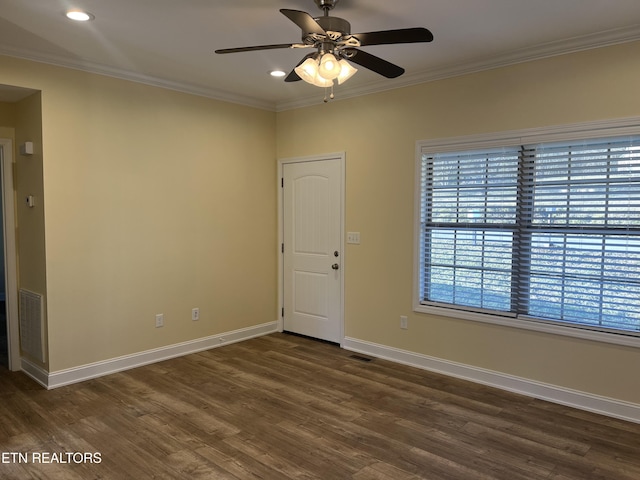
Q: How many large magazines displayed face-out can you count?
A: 0